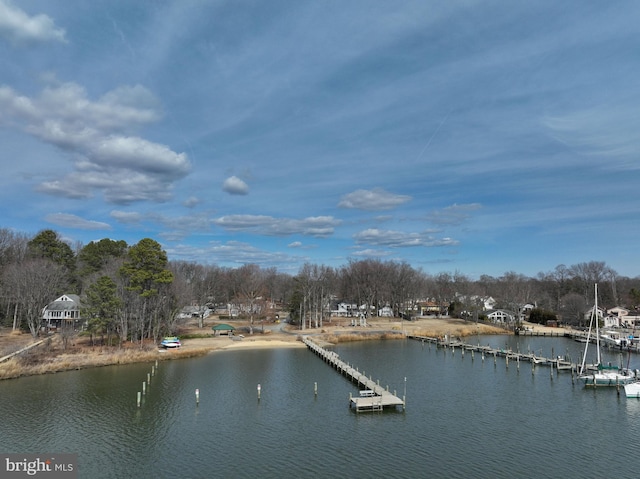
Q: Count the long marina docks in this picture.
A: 2